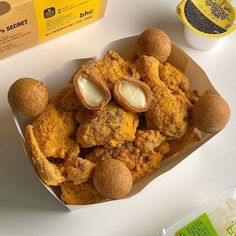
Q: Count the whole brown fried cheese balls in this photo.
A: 4